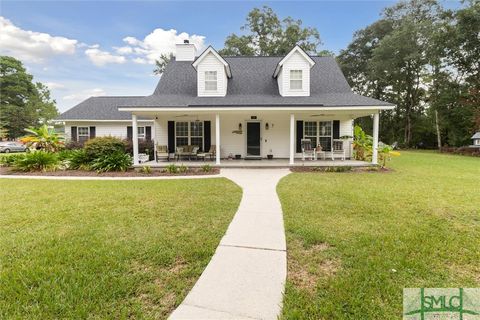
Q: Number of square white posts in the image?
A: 4